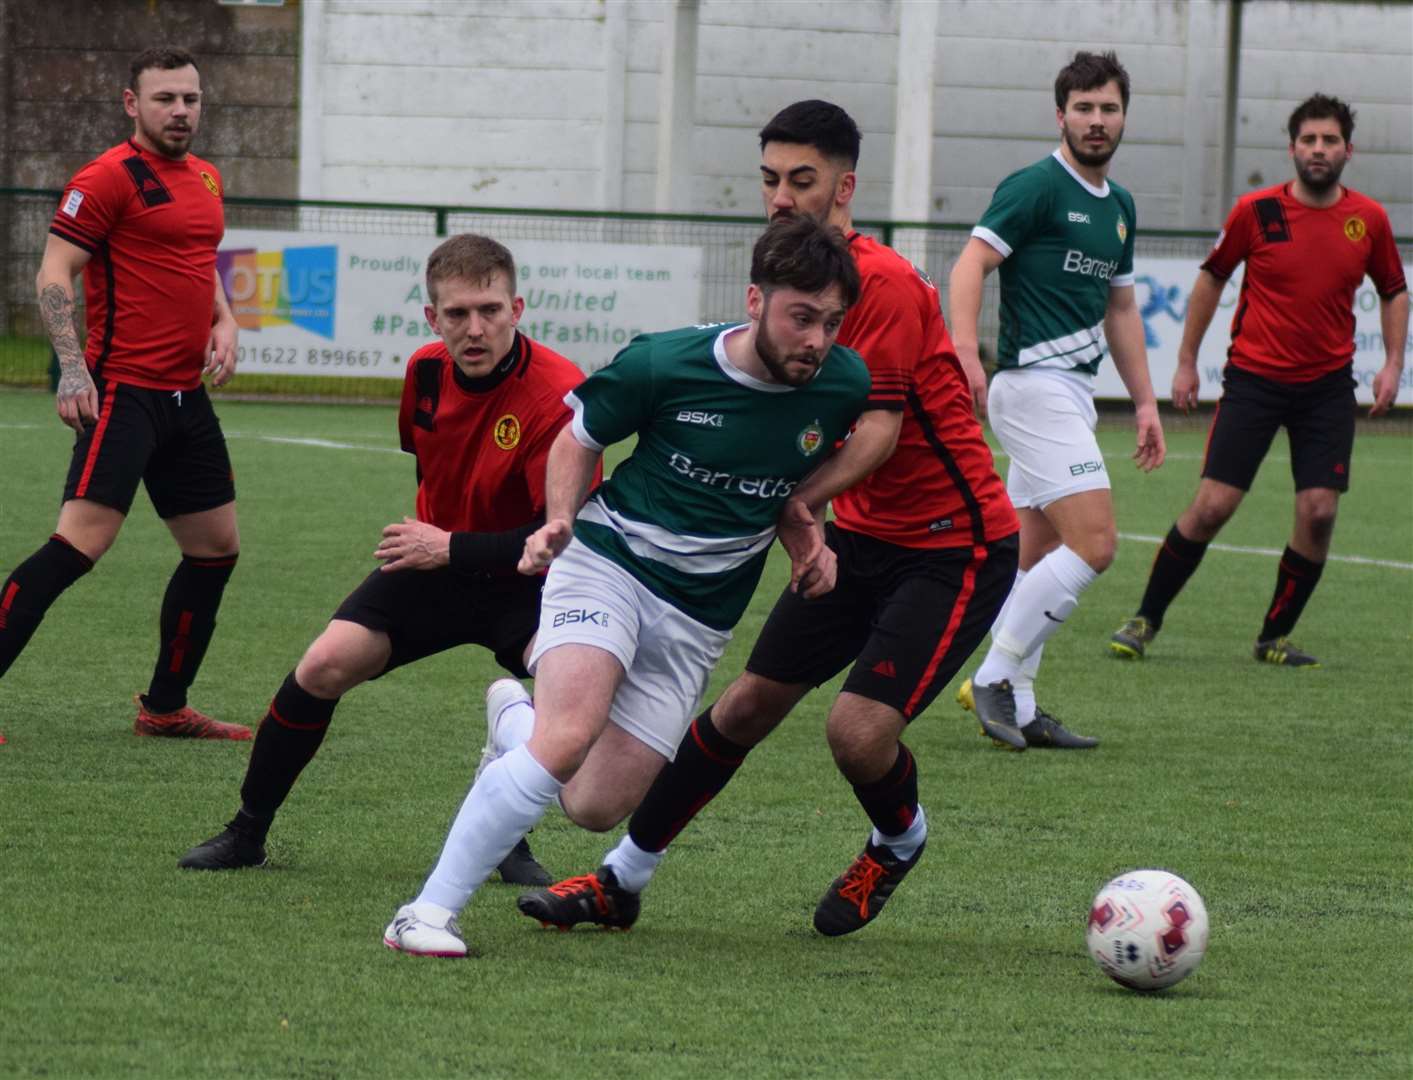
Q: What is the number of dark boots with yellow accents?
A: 4